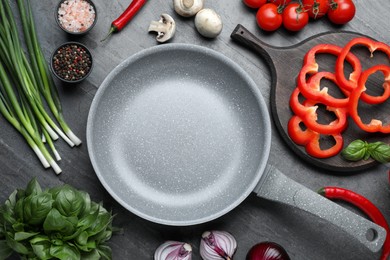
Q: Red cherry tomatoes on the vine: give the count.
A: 6